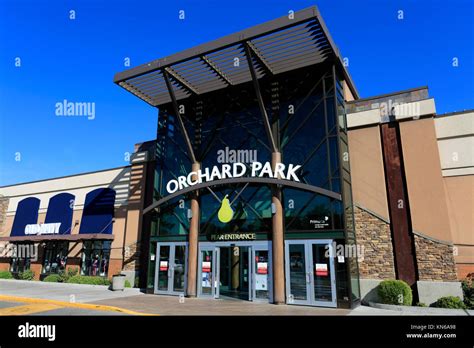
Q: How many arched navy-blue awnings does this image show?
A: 3